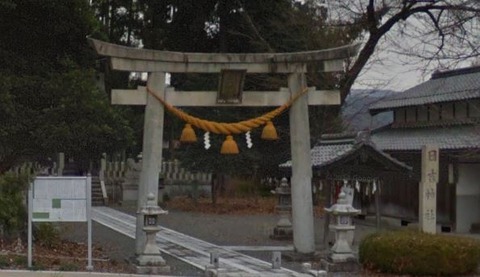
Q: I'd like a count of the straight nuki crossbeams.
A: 1